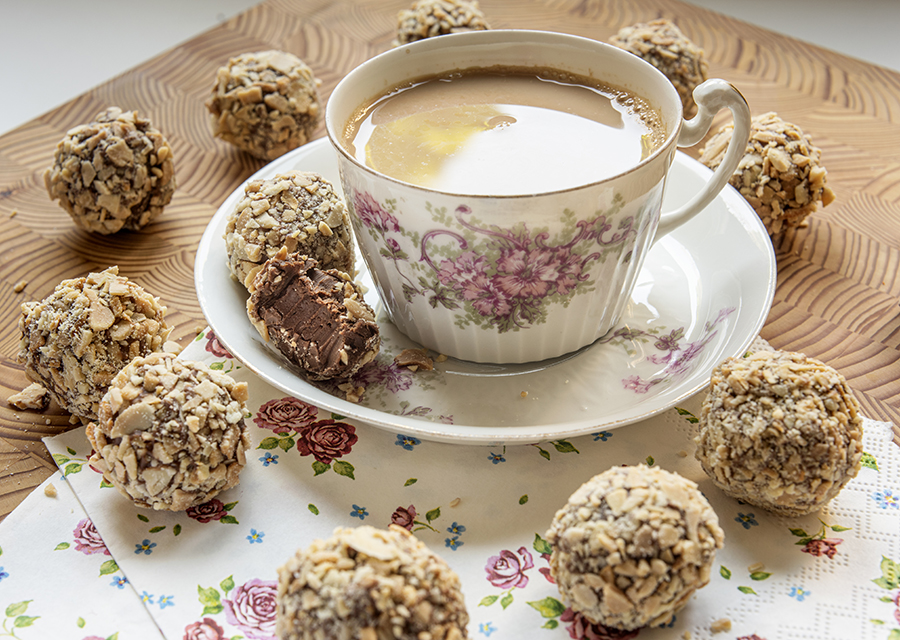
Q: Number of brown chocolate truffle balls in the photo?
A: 12